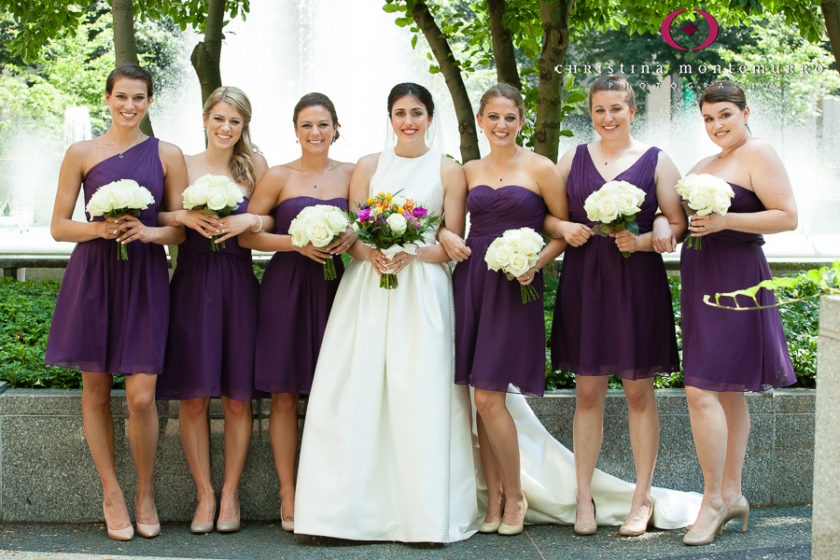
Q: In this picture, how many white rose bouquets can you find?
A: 6